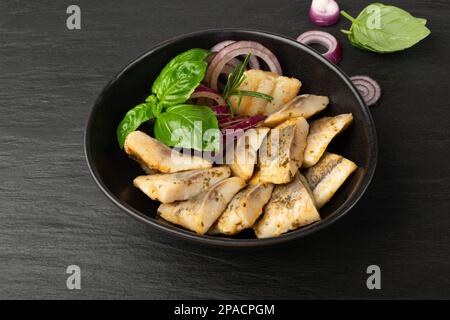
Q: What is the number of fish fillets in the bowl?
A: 11